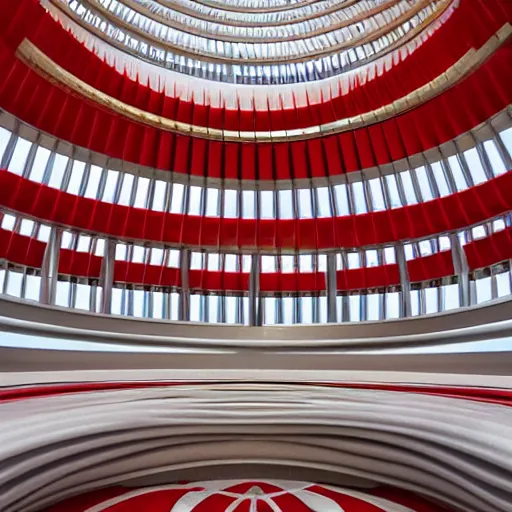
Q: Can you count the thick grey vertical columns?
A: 7